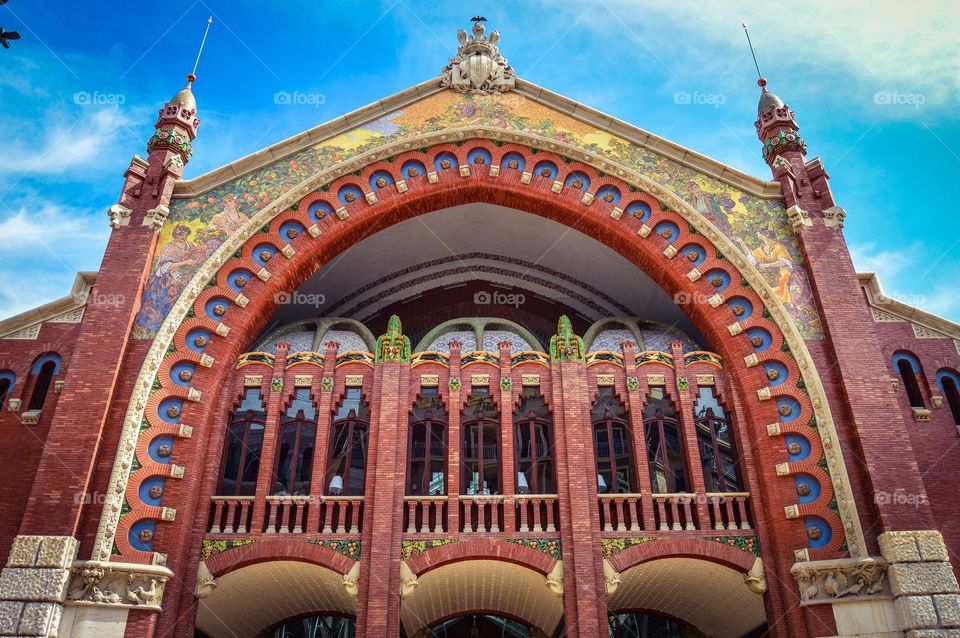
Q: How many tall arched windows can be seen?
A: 9